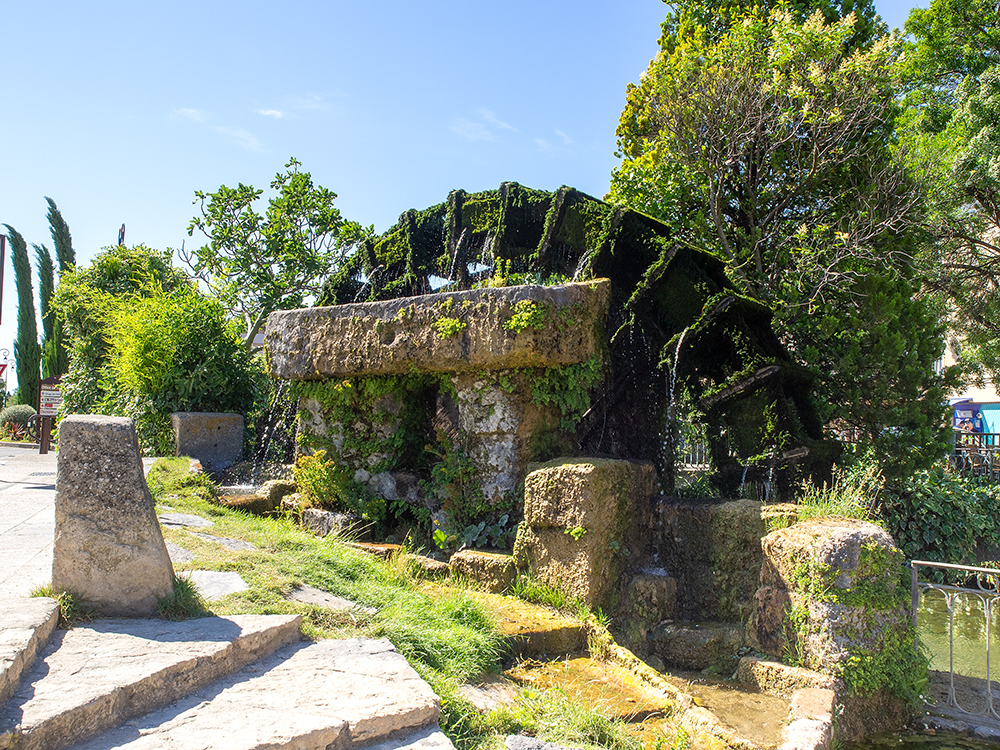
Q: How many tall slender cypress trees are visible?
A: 3